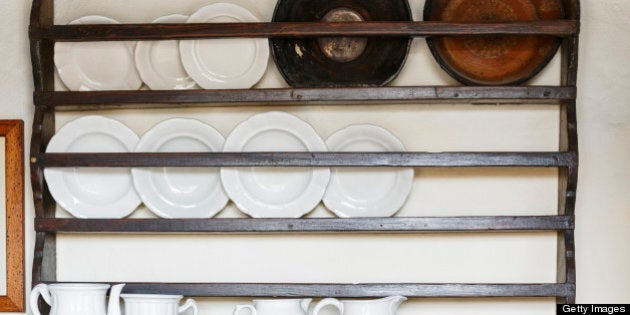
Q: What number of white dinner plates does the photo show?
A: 7